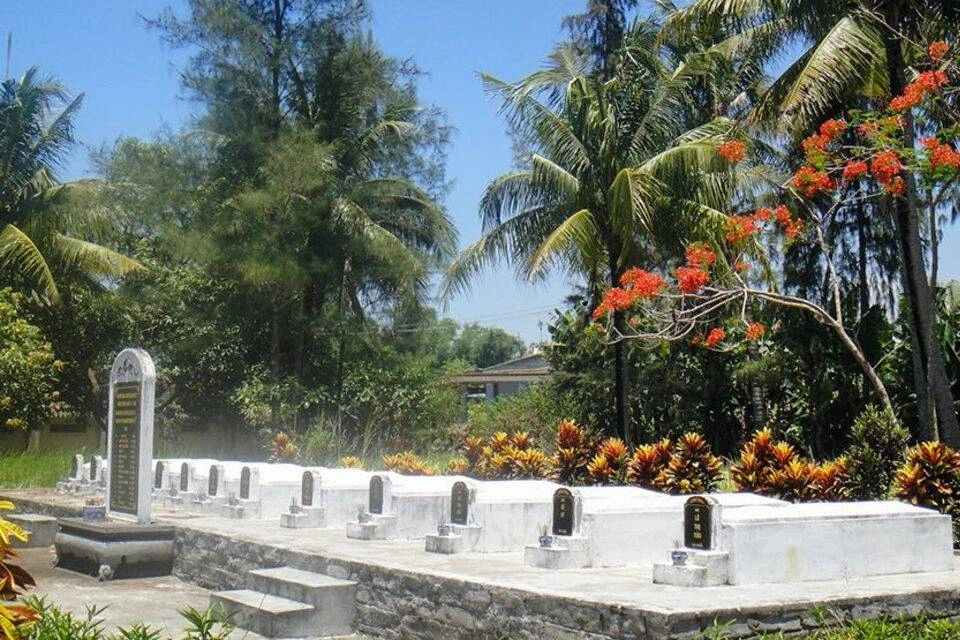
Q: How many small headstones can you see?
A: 11